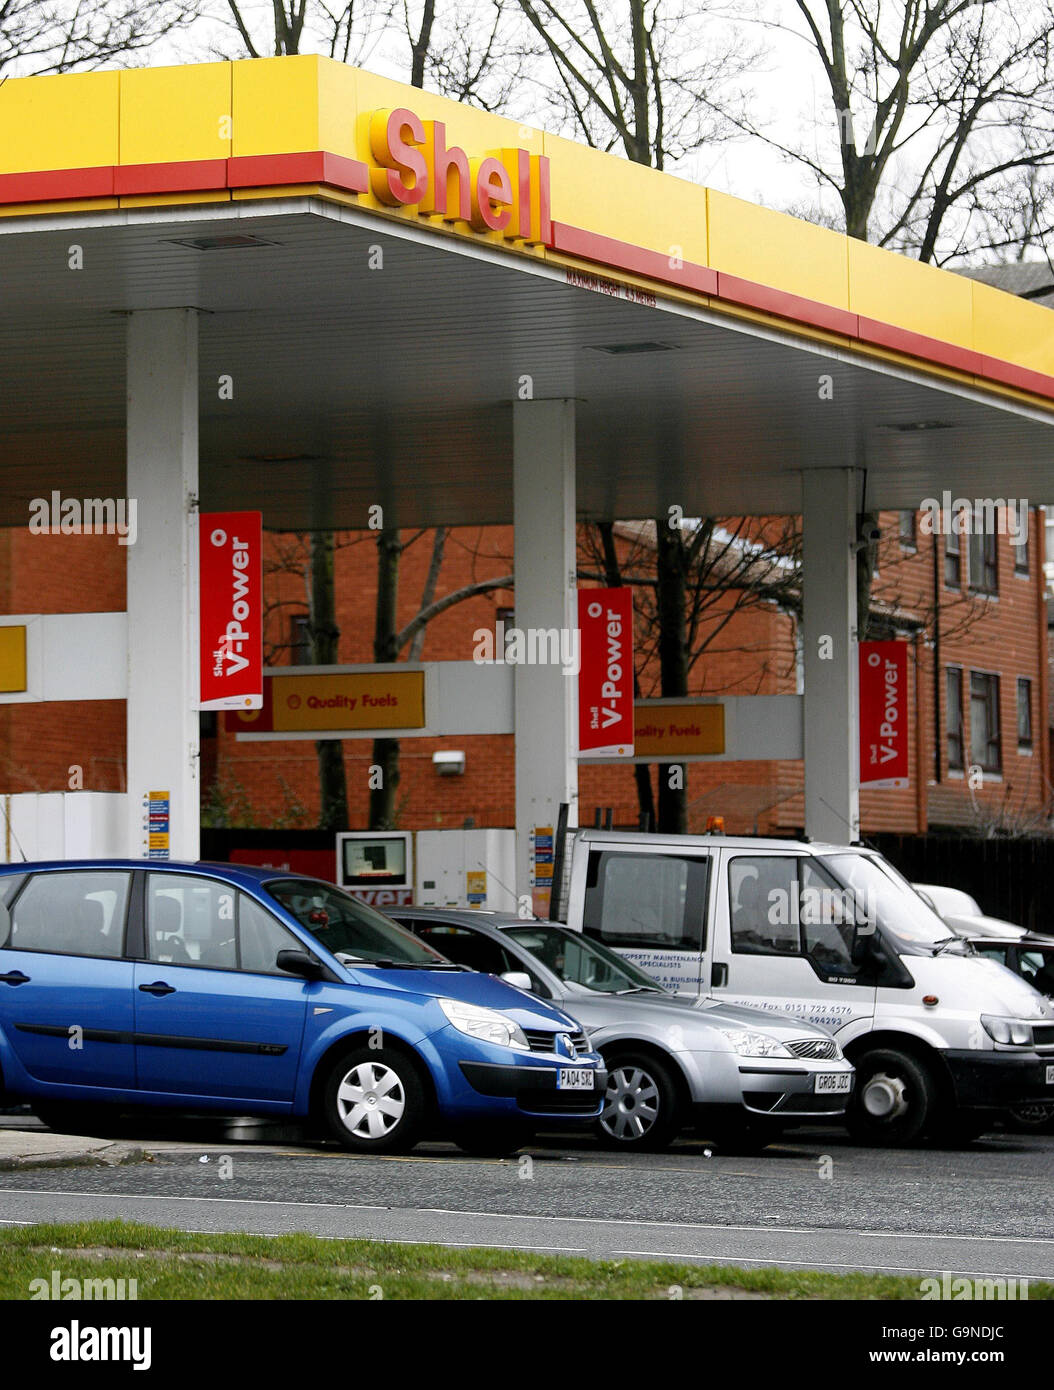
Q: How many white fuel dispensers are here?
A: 2